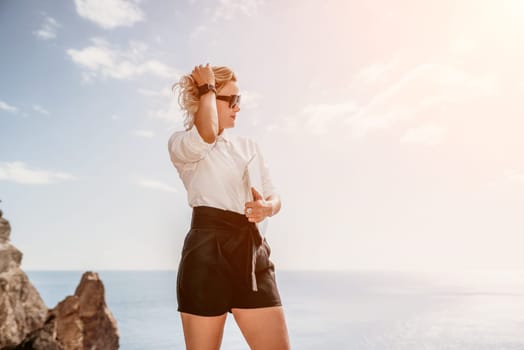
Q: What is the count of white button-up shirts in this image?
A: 1